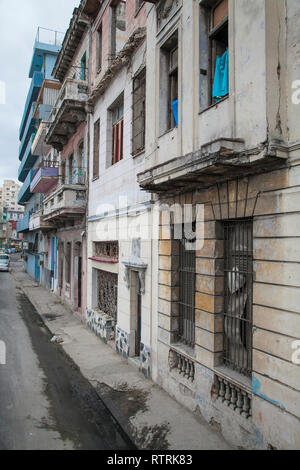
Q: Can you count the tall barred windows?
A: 2